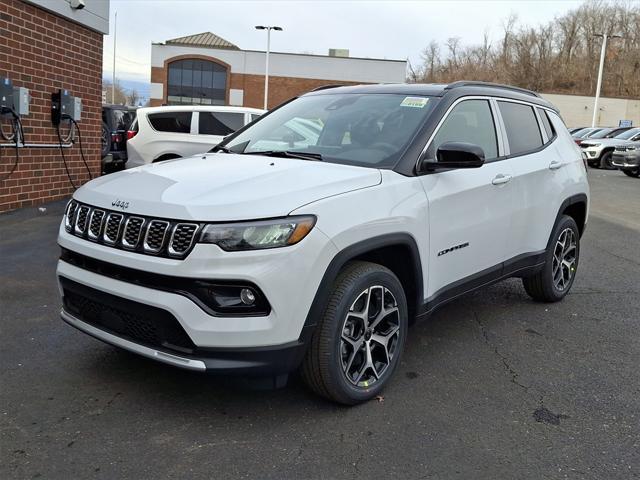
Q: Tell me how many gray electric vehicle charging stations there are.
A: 2